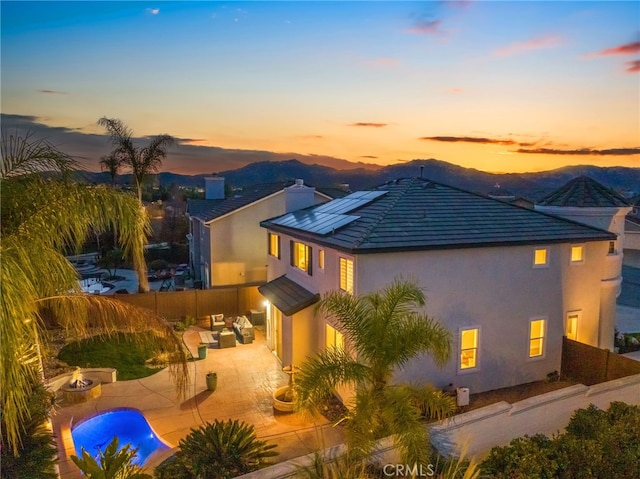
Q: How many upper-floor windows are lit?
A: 6